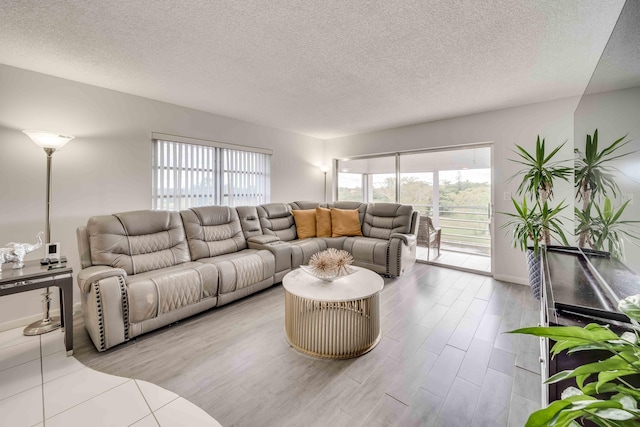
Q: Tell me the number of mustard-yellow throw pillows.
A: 3